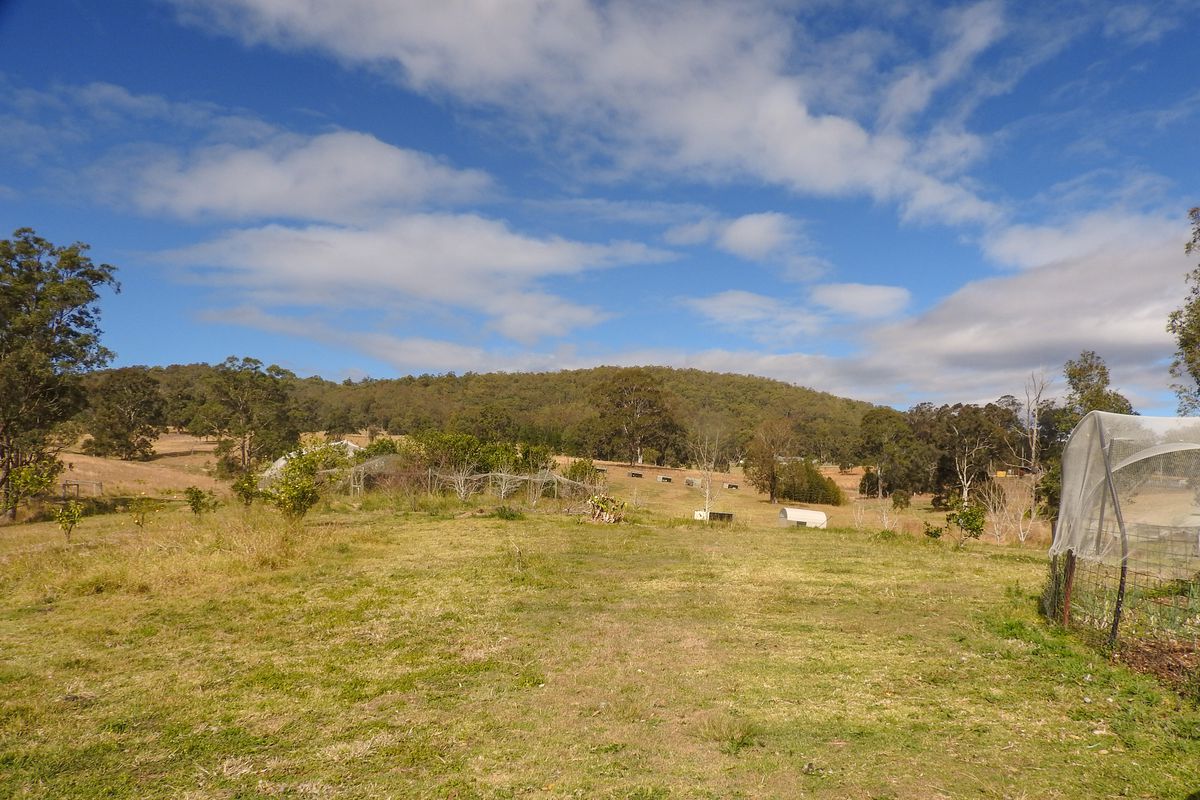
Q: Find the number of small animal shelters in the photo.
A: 7